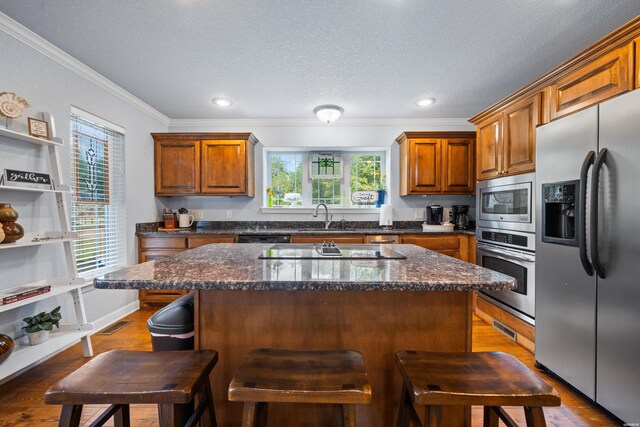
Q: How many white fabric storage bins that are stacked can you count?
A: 0